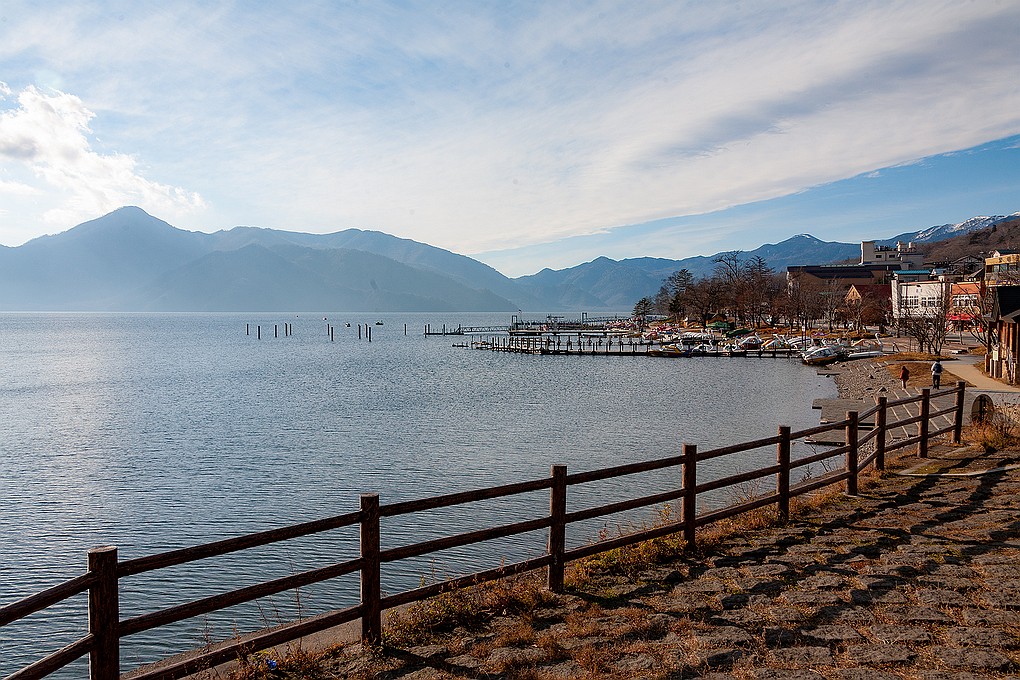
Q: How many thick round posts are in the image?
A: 9